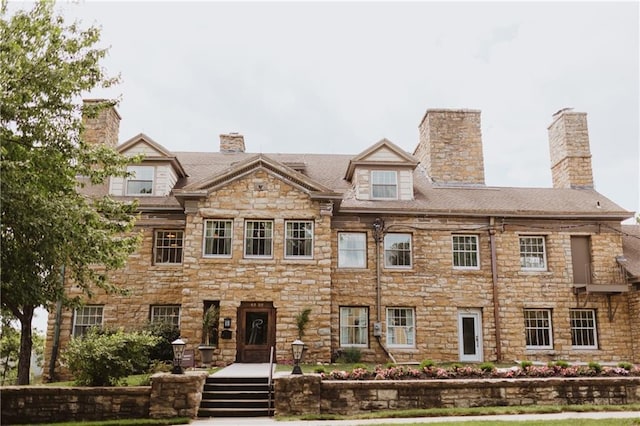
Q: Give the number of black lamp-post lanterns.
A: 2